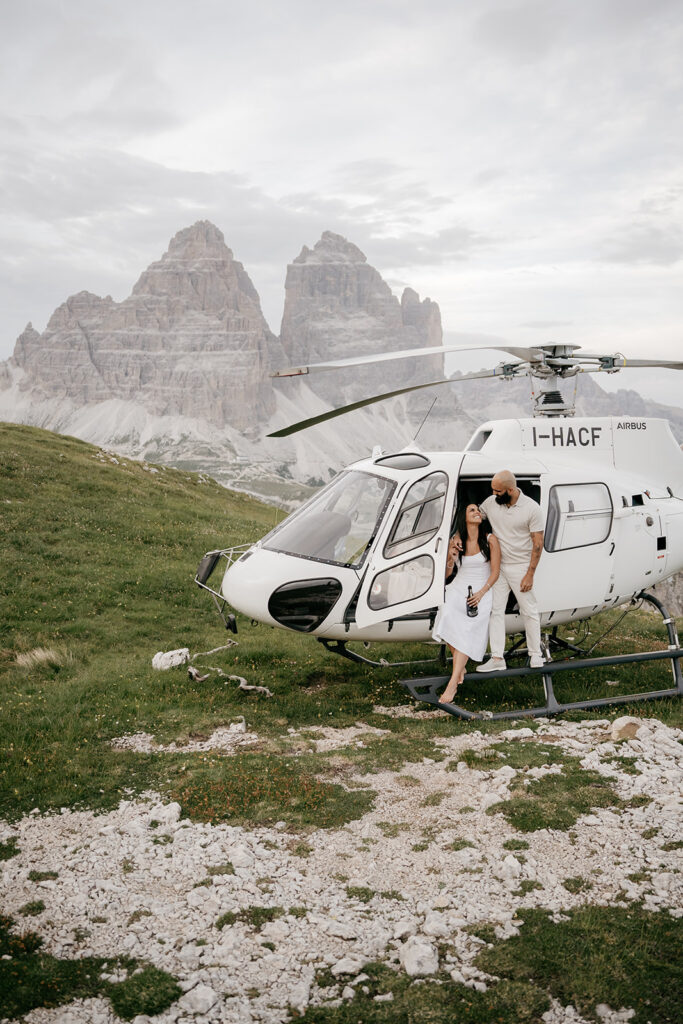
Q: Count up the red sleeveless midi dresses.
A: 0